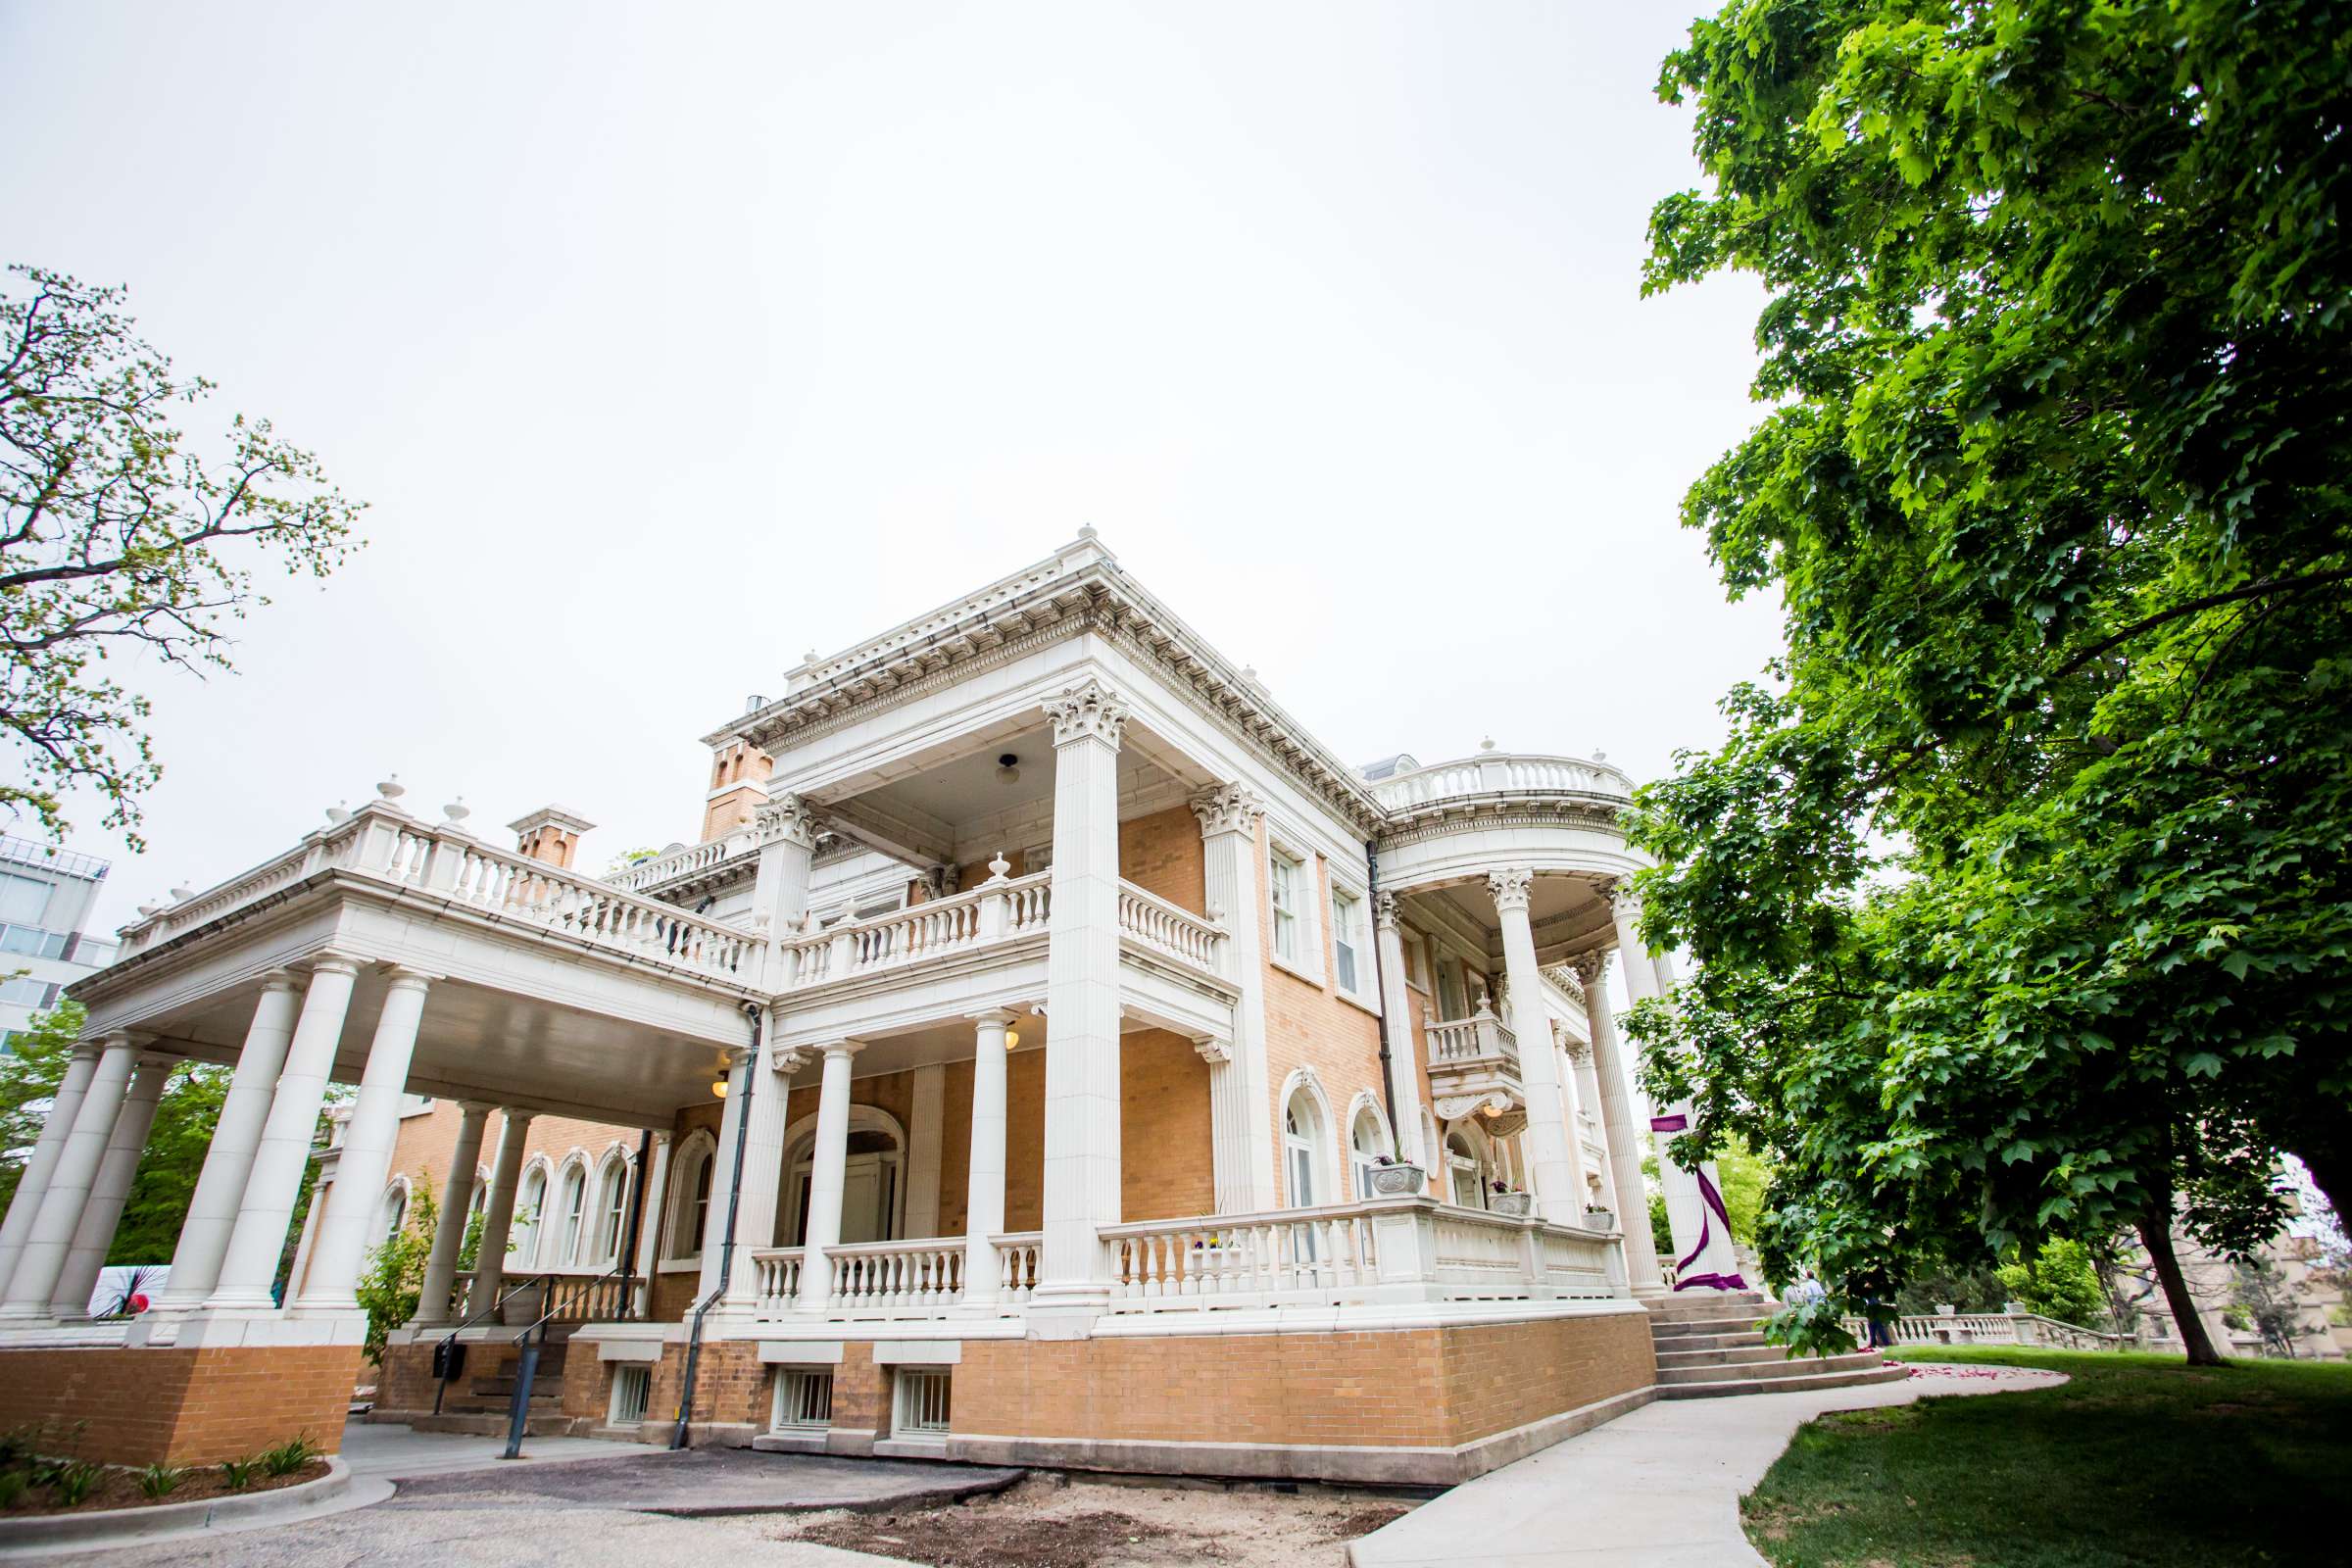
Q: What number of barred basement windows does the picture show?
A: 3